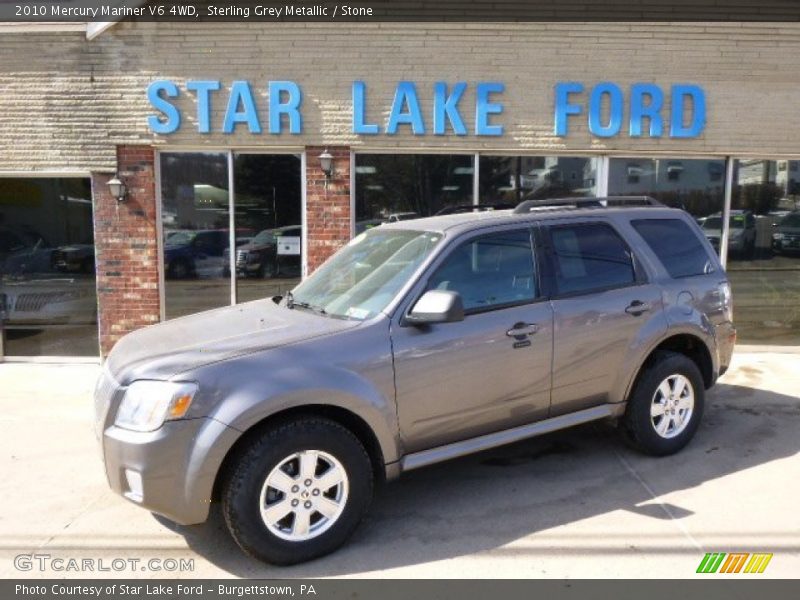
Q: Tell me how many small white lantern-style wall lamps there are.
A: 2